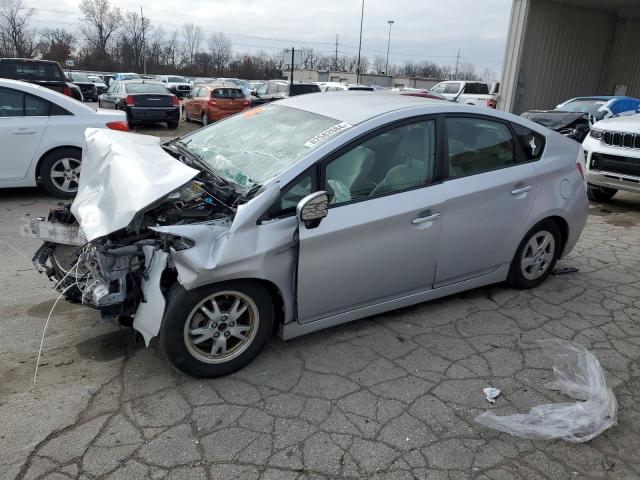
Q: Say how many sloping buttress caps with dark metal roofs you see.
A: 0